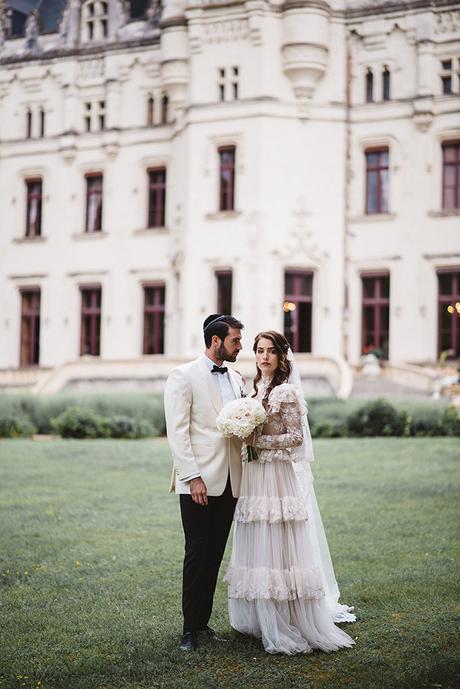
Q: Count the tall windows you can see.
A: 13